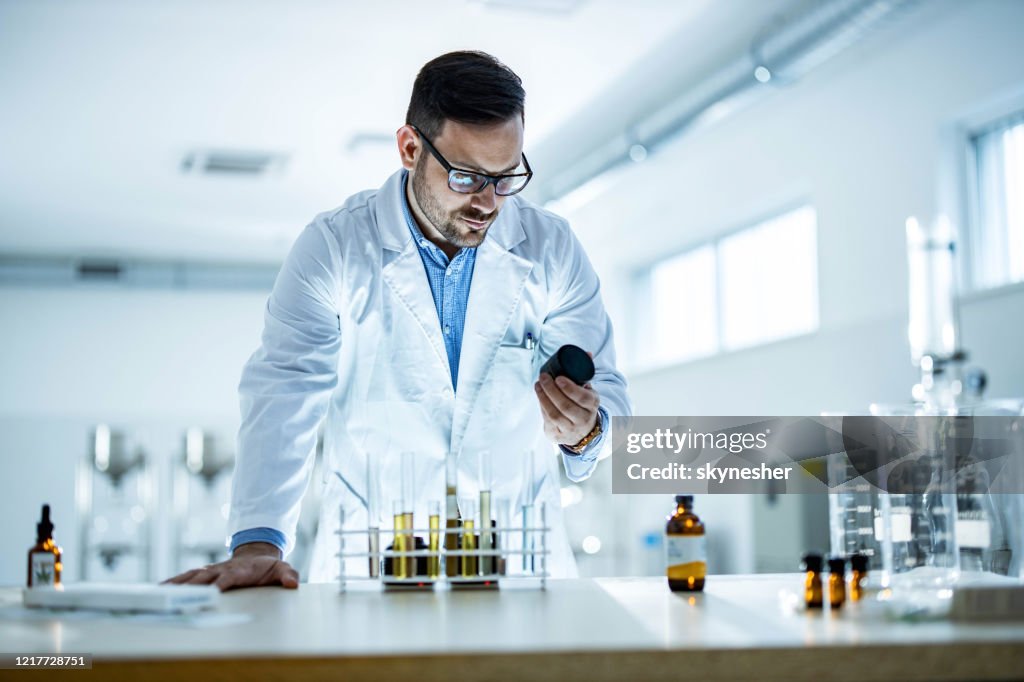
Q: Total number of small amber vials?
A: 3